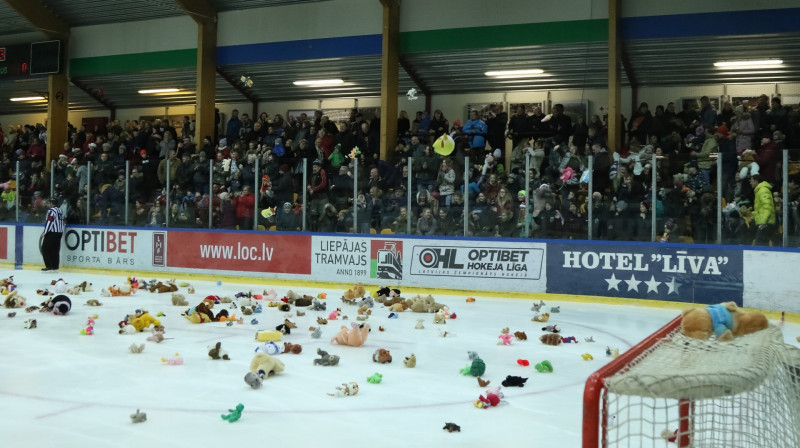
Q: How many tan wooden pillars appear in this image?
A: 4